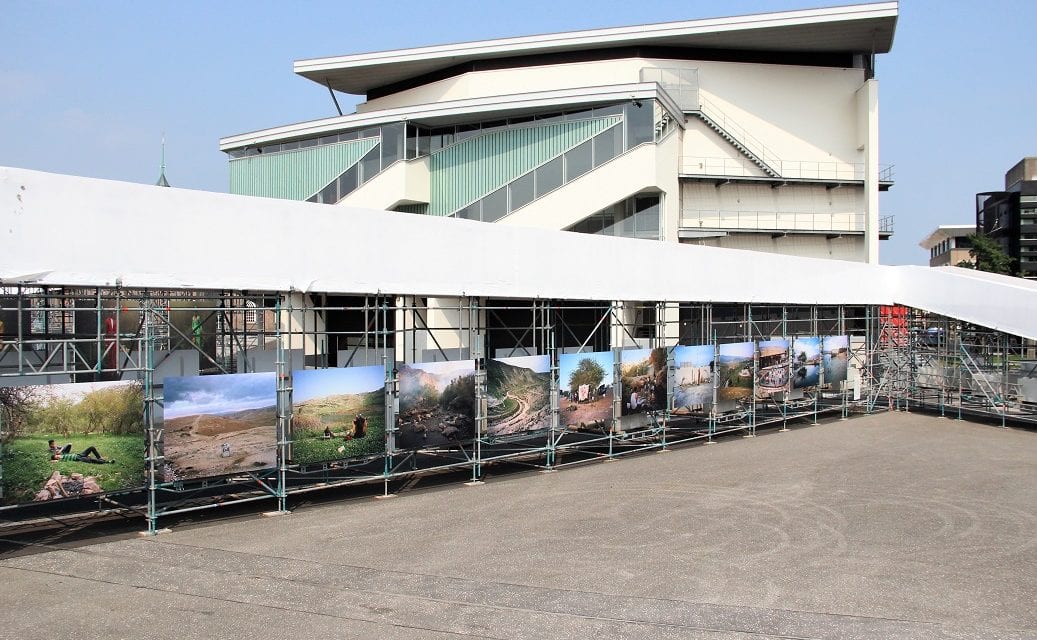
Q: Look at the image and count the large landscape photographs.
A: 12